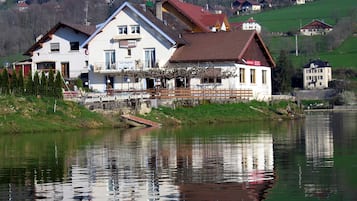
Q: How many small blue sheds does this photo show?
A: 0